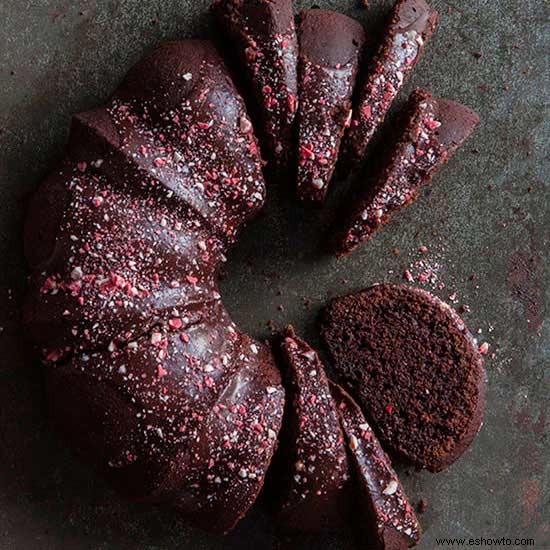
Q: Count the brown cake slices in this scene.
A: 7